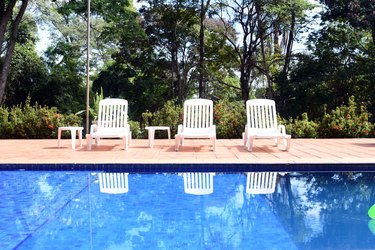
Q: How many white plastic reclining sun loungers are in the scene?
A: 3